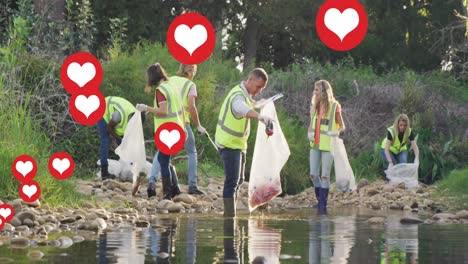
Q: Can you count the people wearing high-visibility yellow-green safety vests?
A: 6